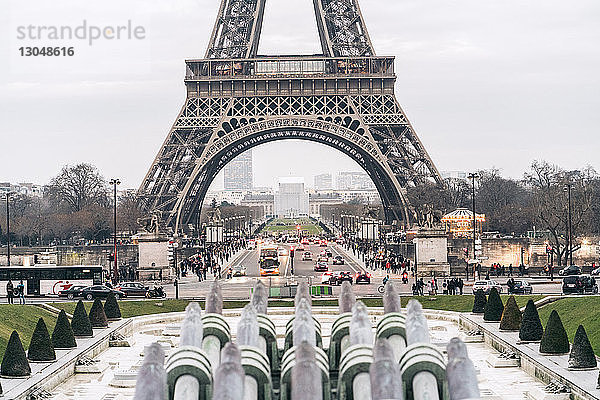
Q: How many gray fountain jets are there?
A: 15